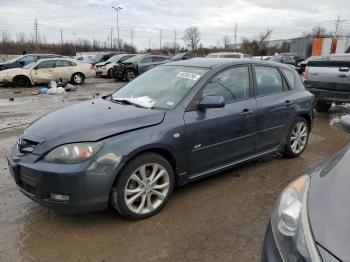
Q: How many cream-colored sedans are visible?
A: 1